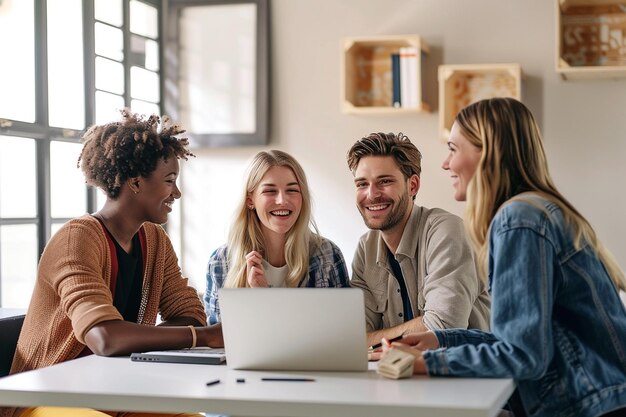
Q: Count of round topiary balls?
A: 0